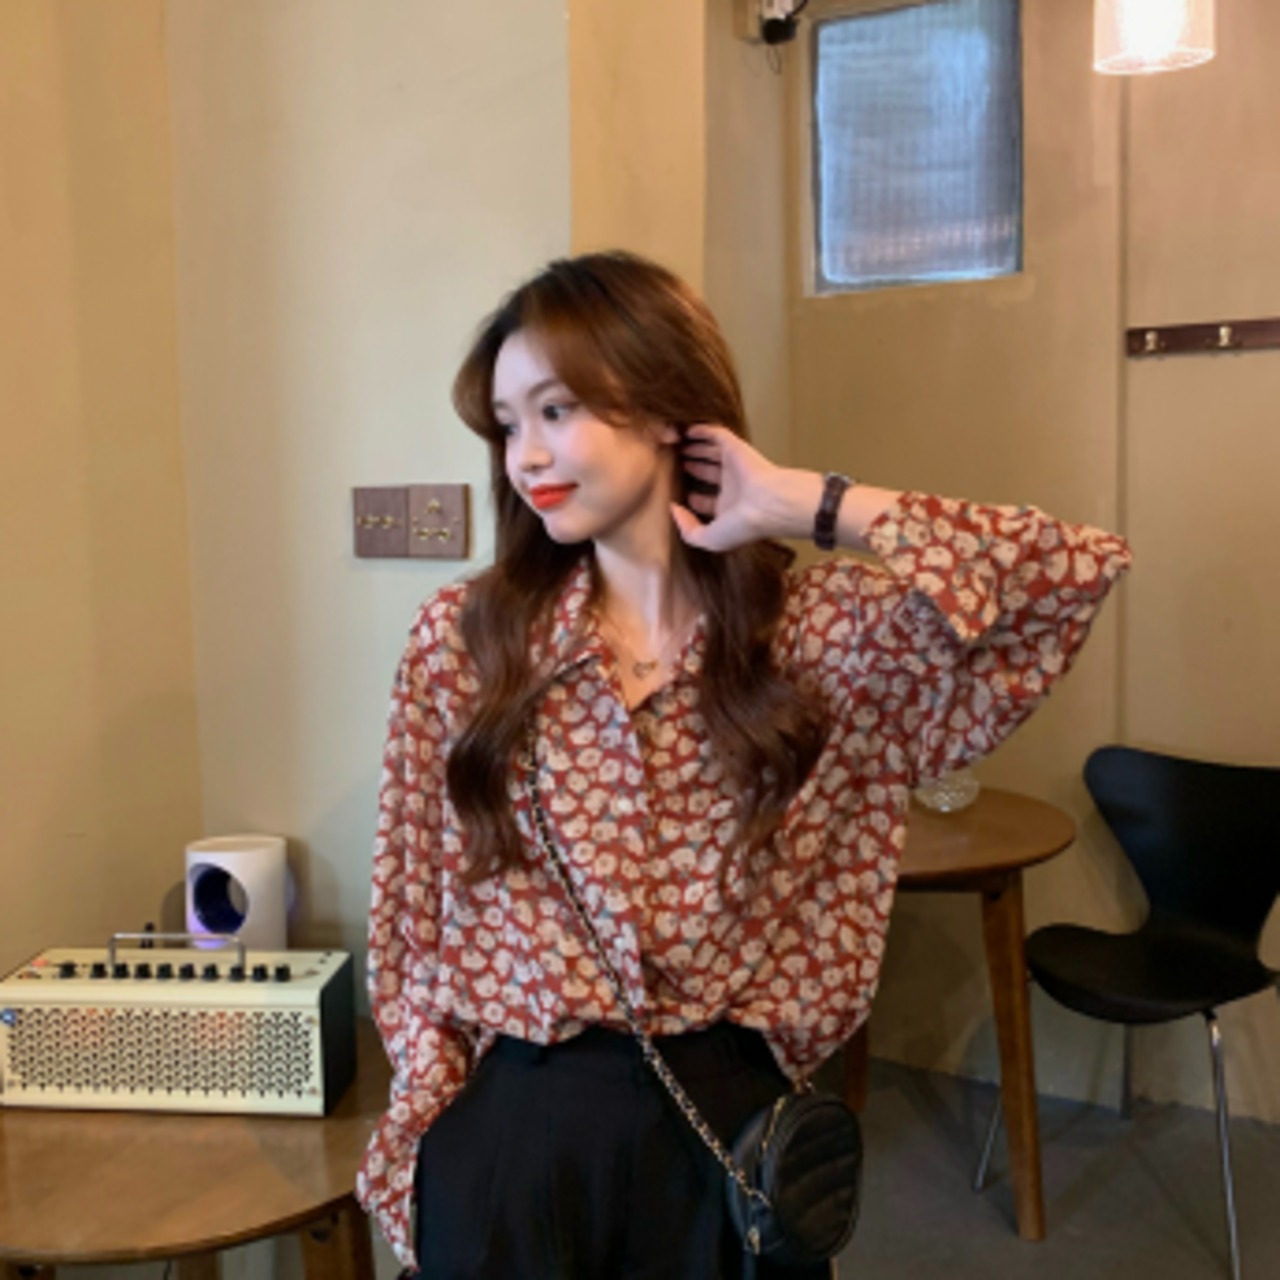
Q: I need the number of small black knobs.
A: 10